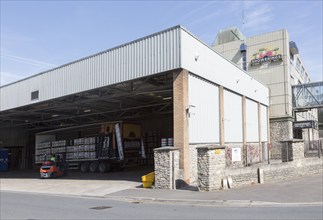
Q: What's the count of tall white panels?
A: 4